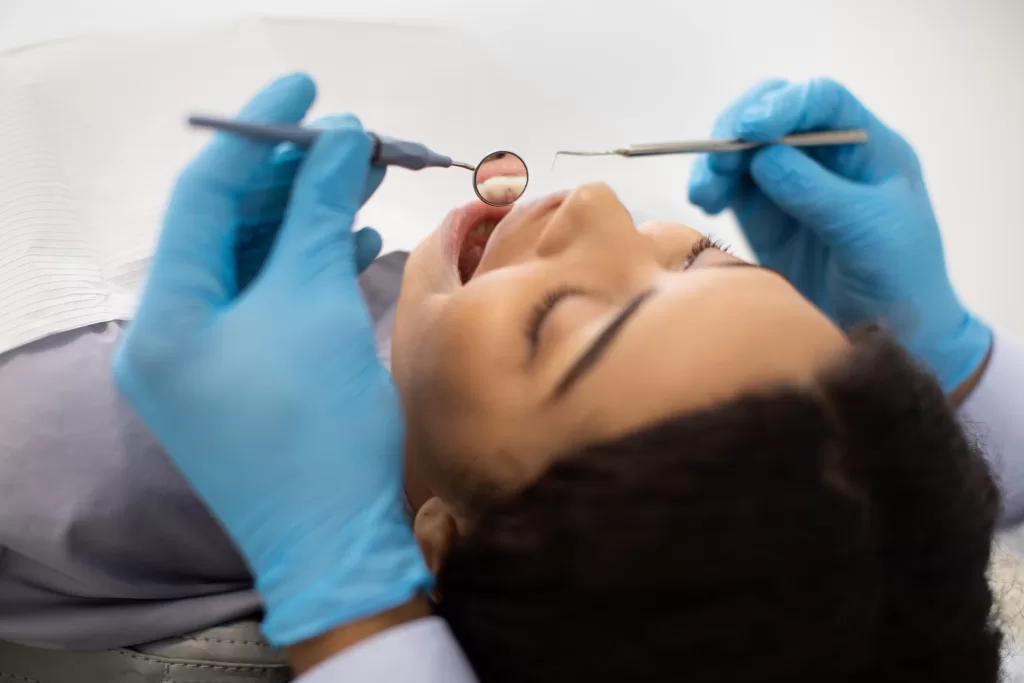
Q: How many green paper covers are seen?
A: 0